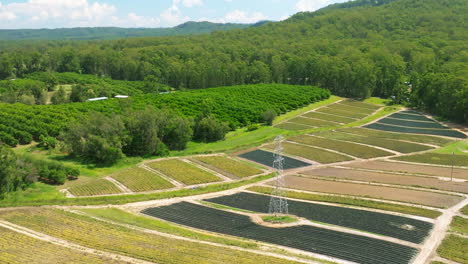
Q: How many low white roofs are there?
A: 2